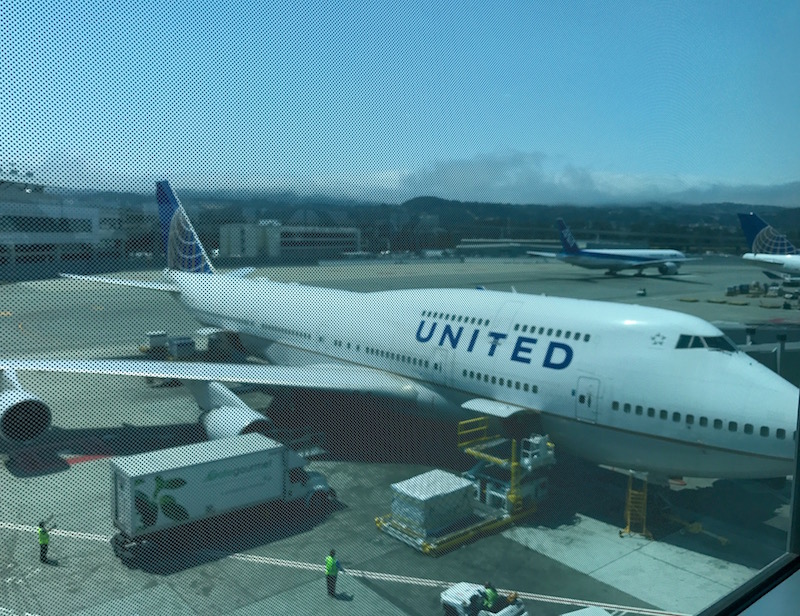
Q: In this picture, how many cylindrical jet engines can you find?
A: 3